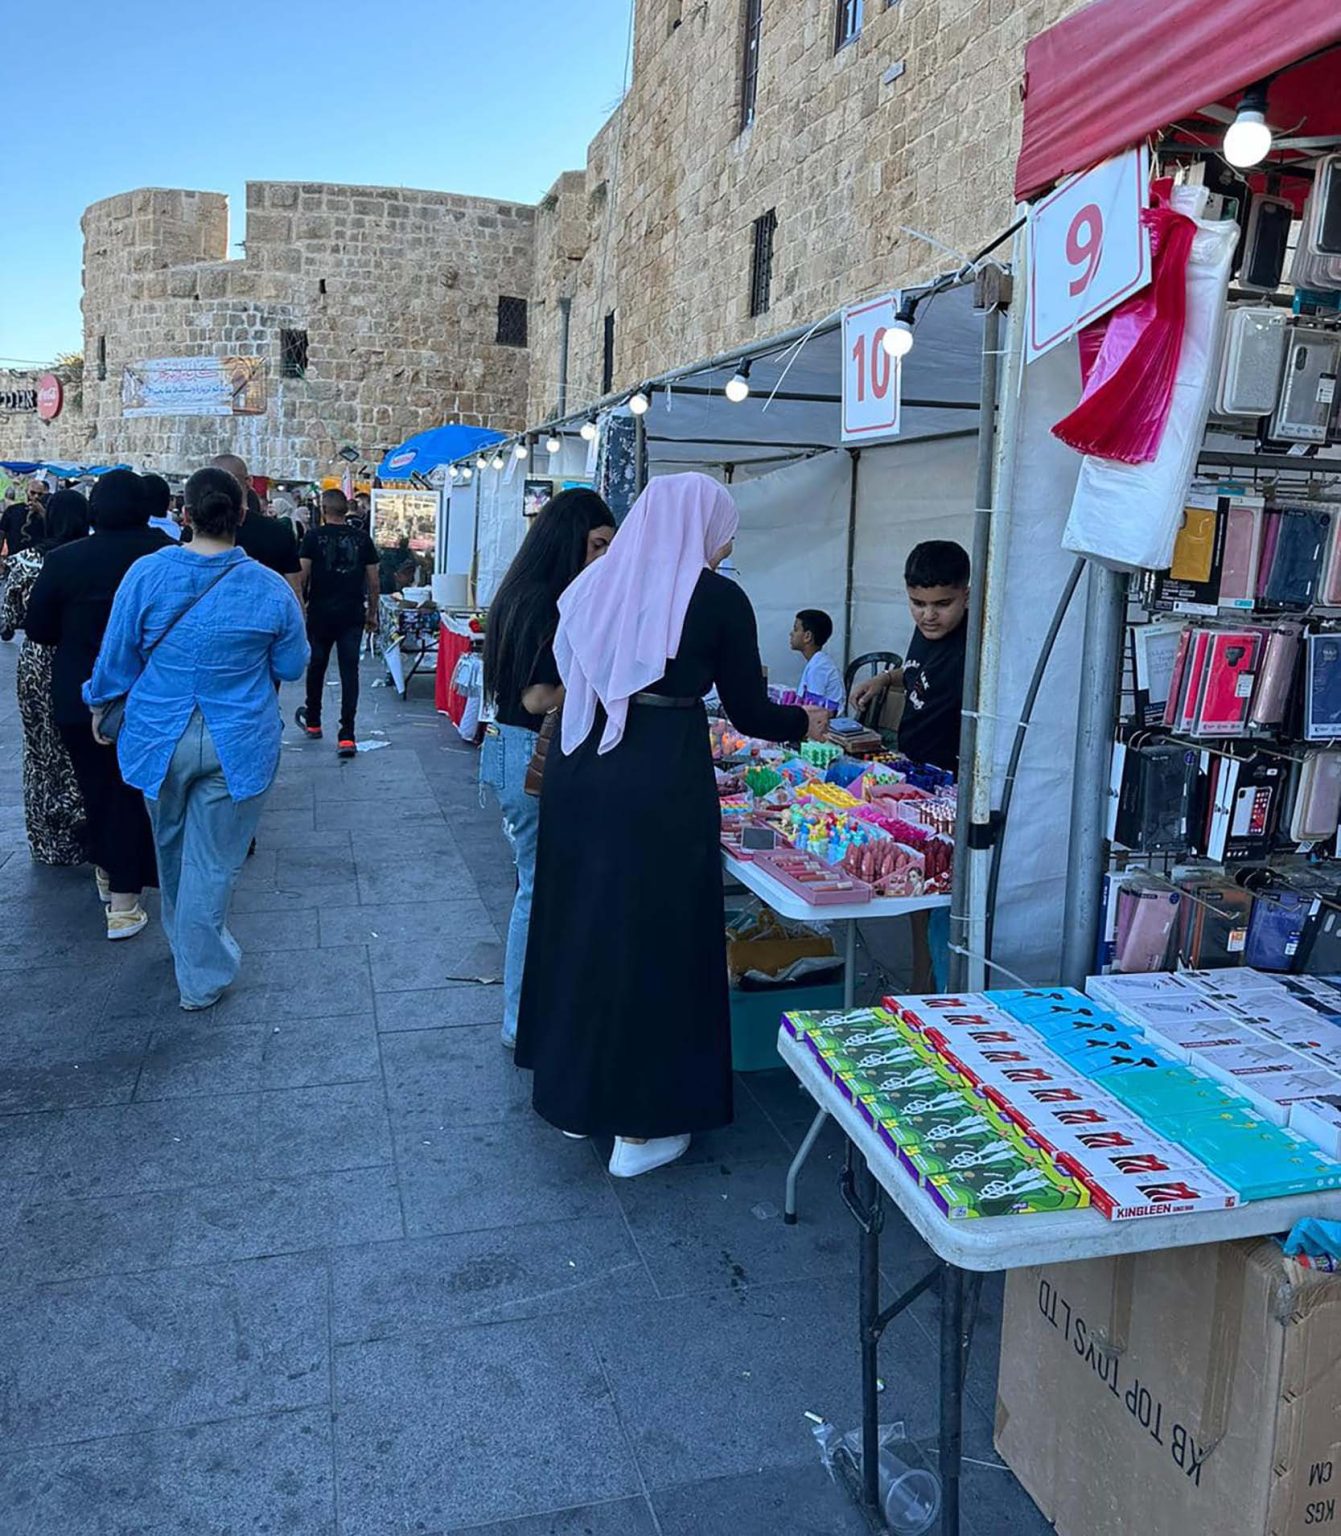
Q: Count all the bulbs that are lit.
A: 11